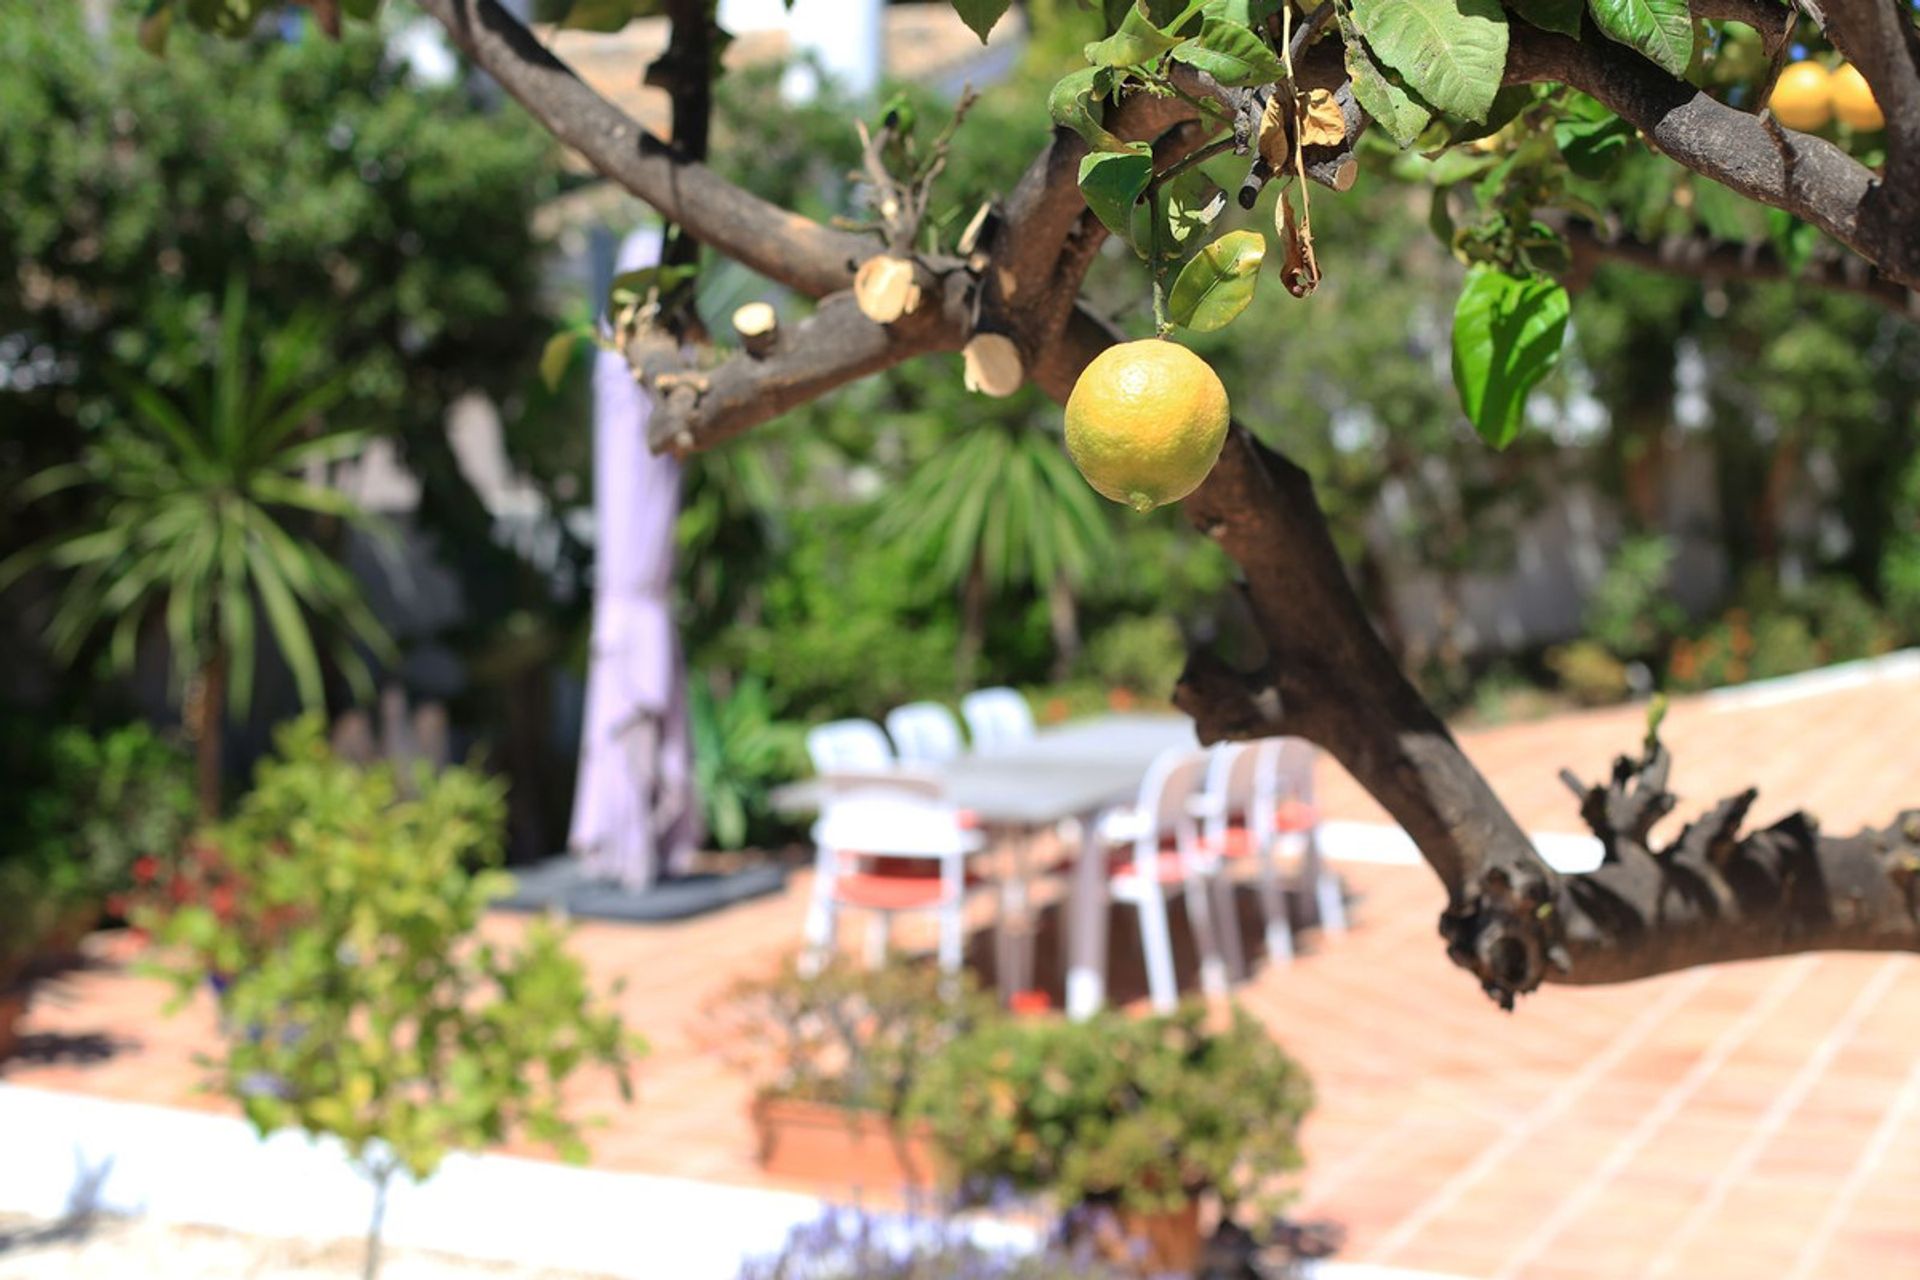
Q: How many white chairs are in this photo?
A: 7